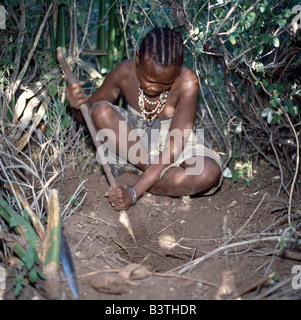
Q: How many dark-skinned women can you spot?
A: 1